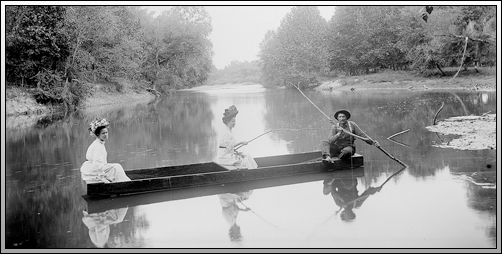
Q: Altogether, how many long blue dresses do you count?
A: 0